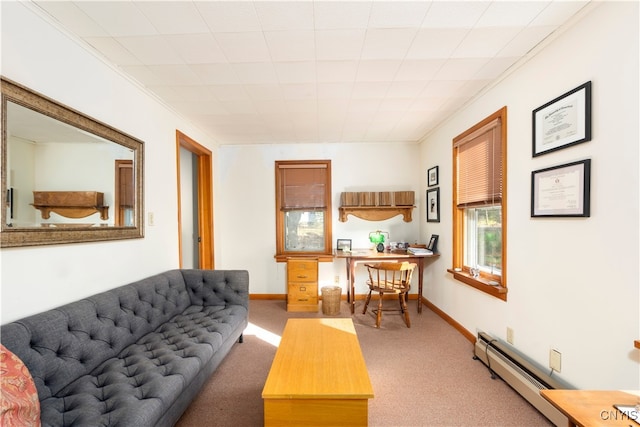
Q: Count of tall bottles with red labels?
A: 0